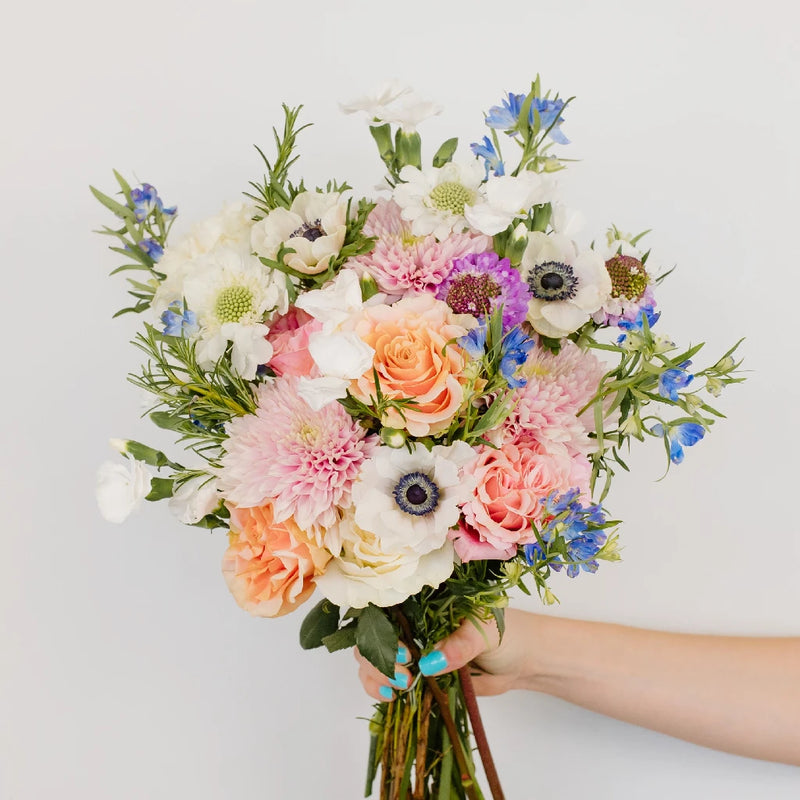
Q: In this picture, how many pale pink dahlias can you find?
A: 3